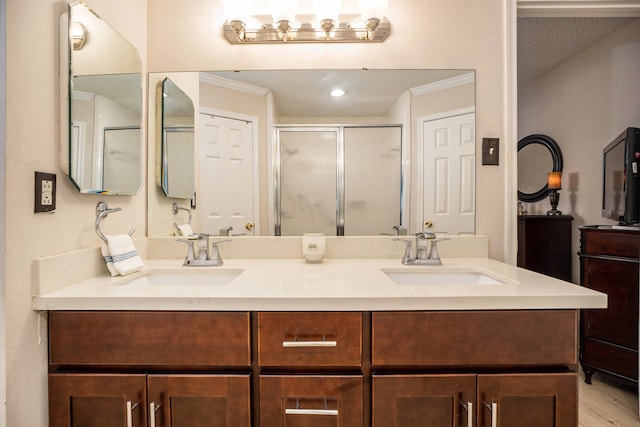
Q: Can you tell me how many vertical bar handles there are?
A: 4